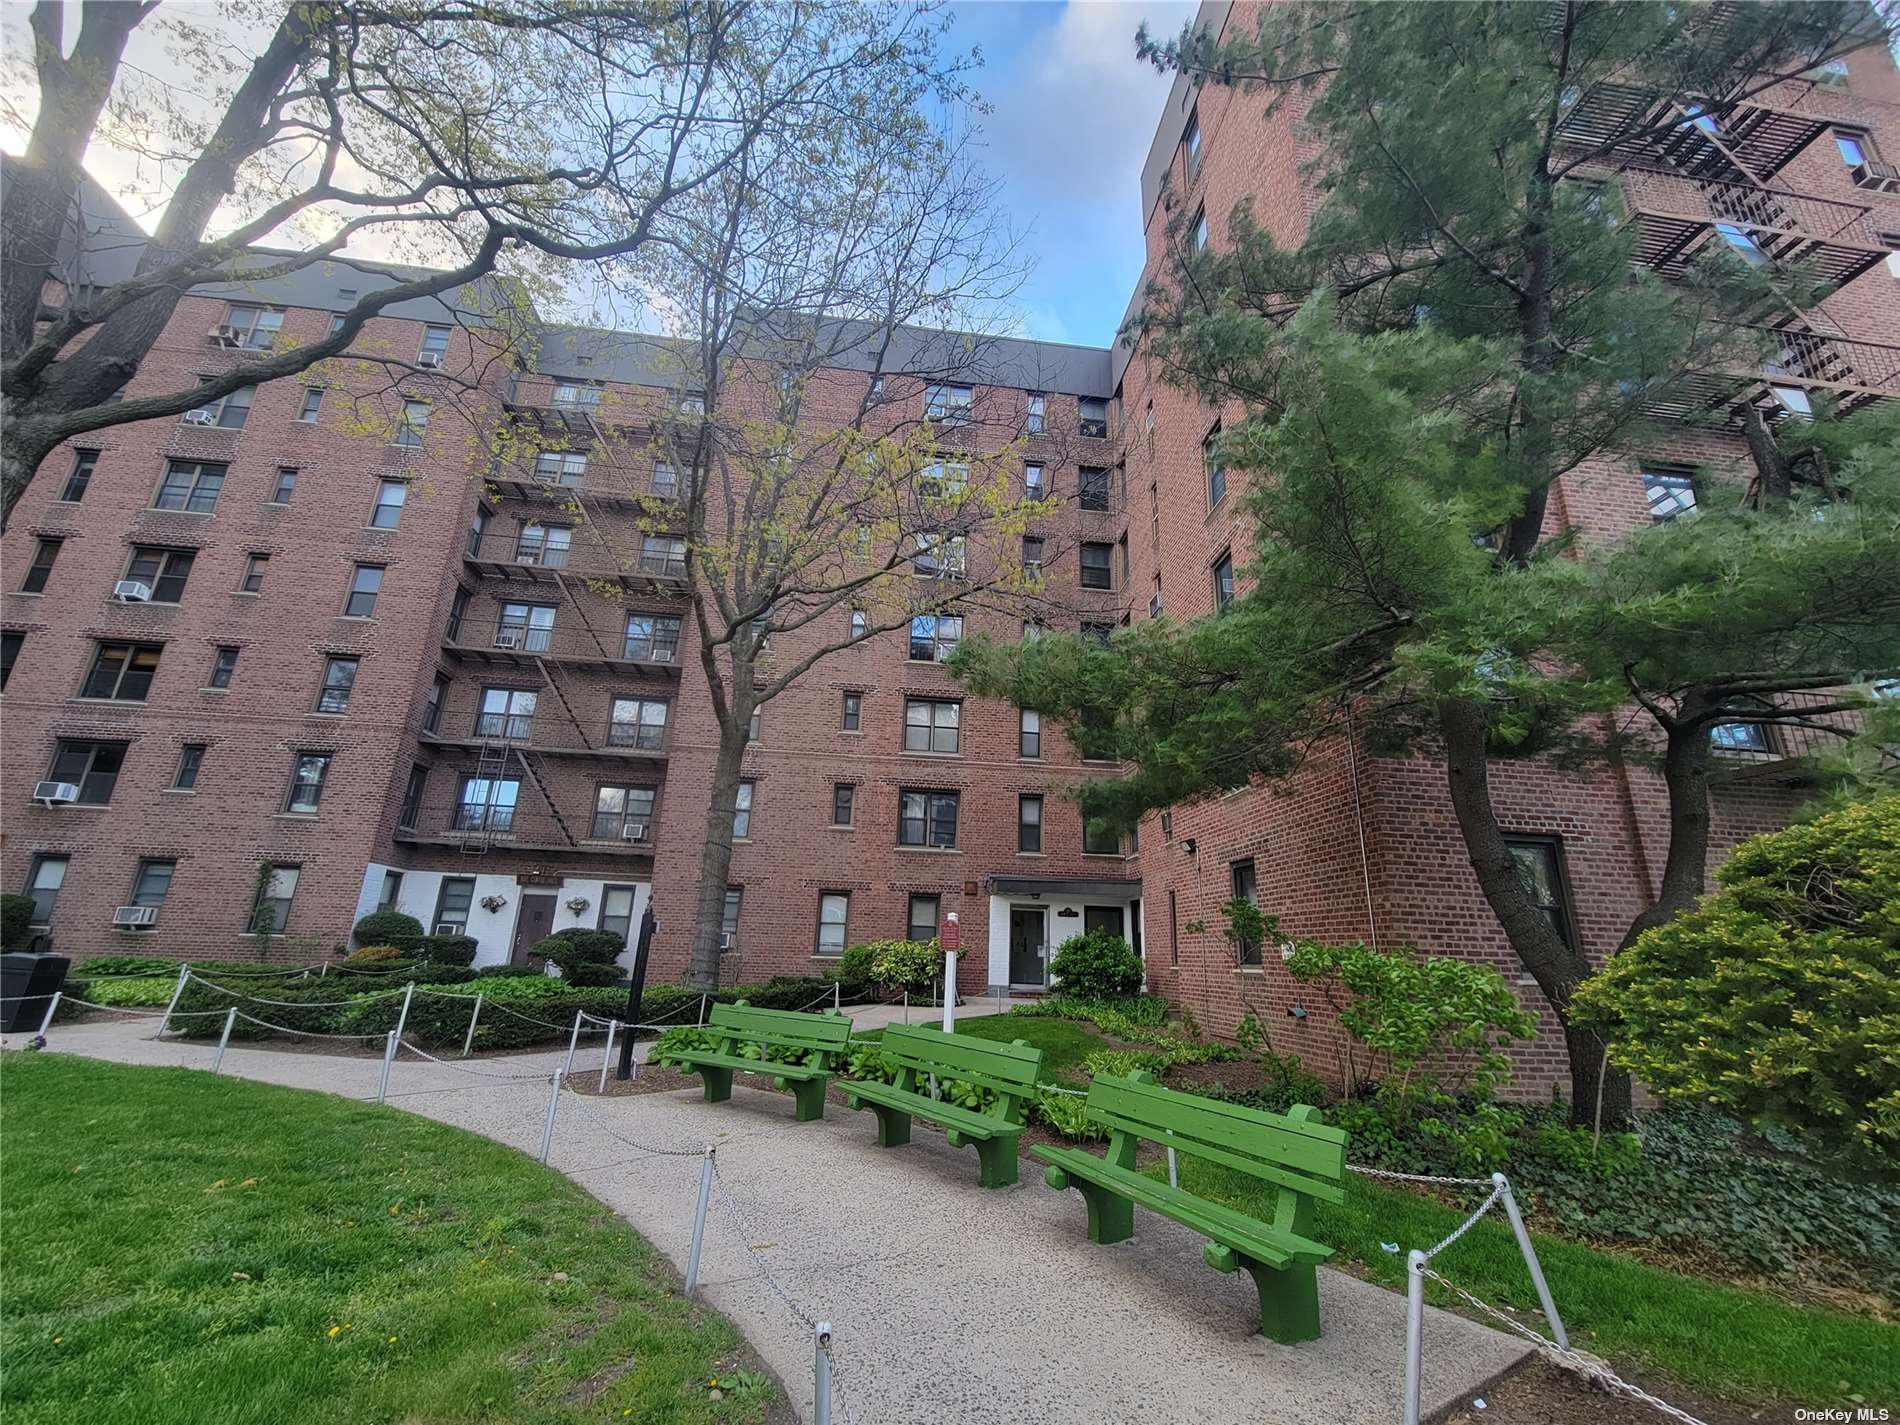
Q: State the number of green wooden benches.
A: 3